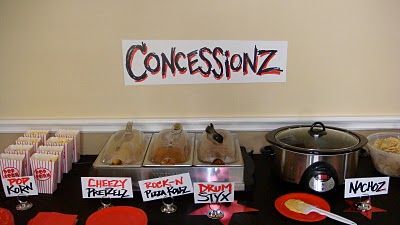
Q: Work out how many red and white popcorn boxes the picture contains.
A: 8